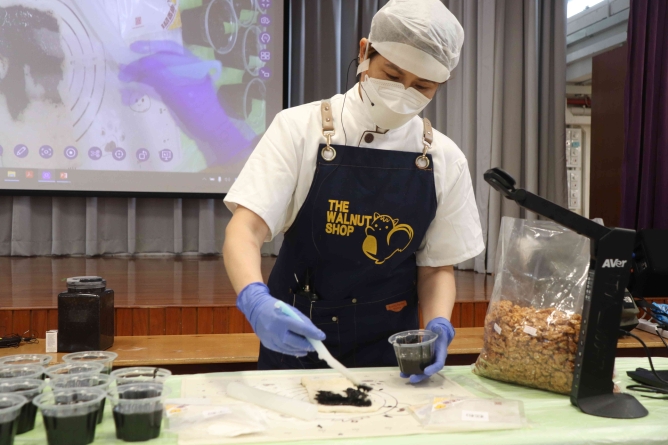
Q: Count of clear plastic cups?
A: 11